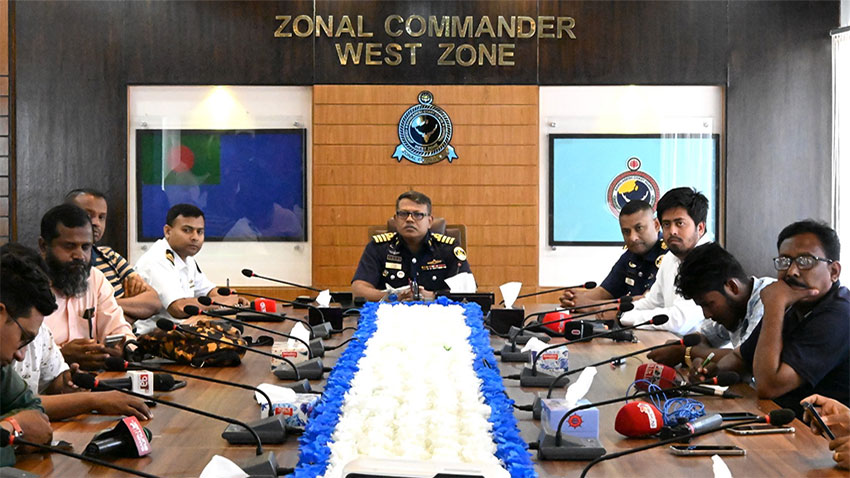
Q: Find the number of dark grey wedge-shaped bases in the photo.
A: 11